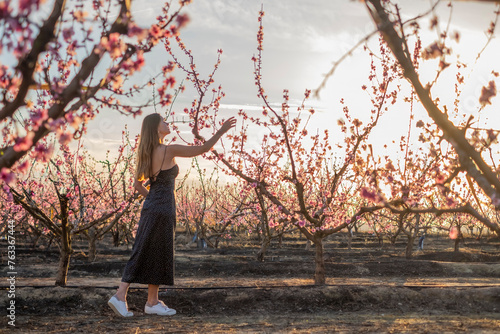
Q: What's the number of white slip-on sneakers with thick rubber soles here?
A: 2